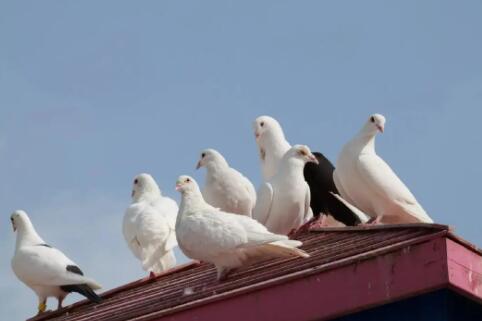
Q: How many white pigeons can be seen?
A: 7